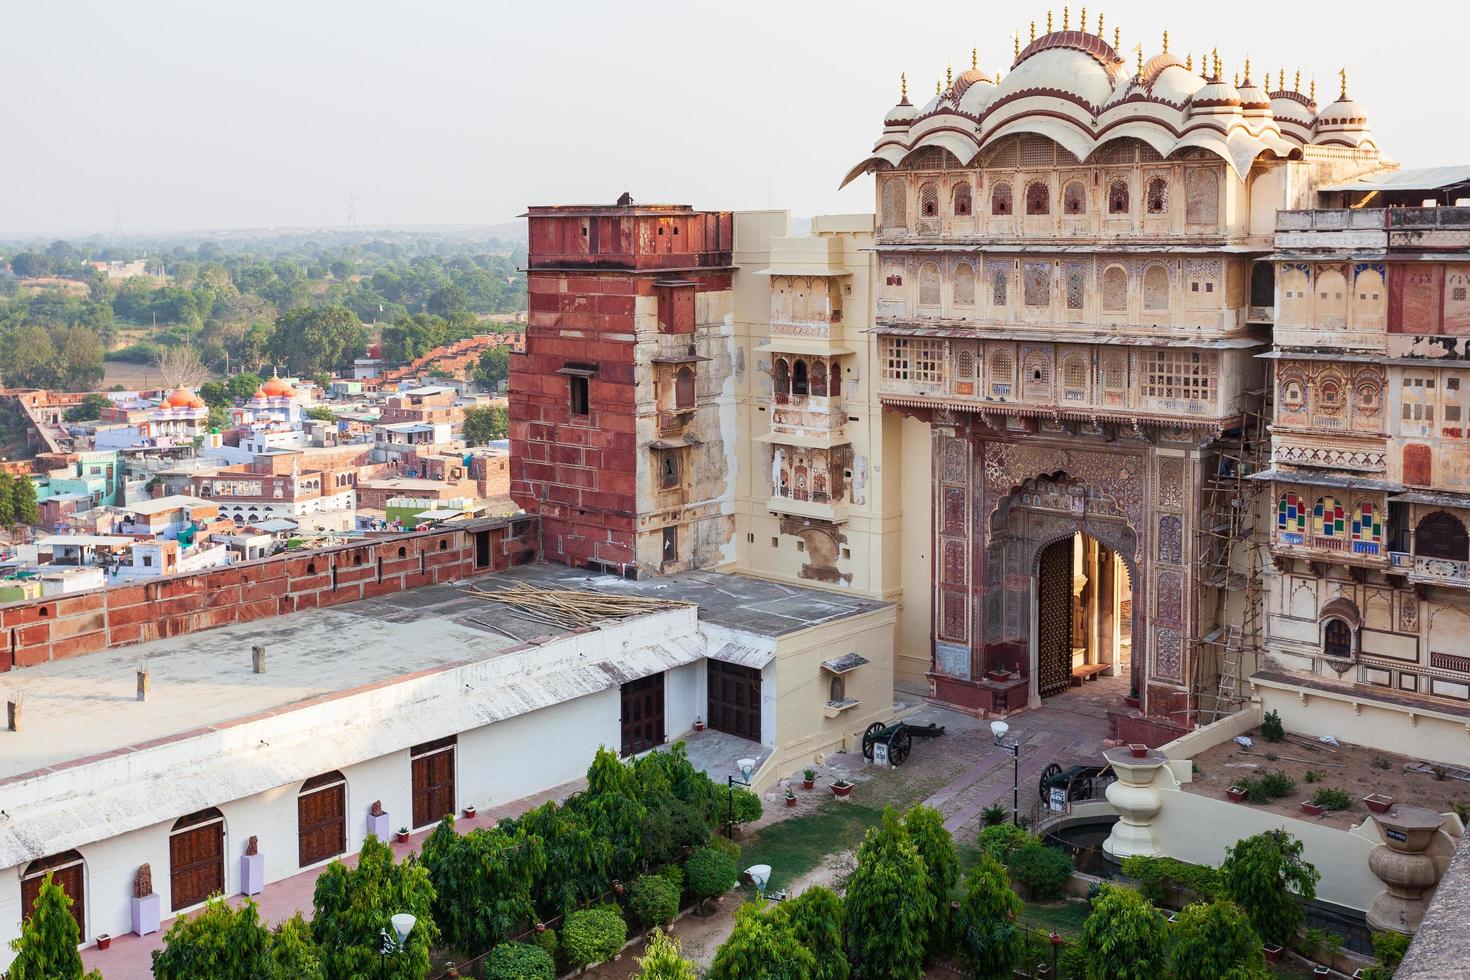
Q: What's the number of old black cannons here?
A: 2